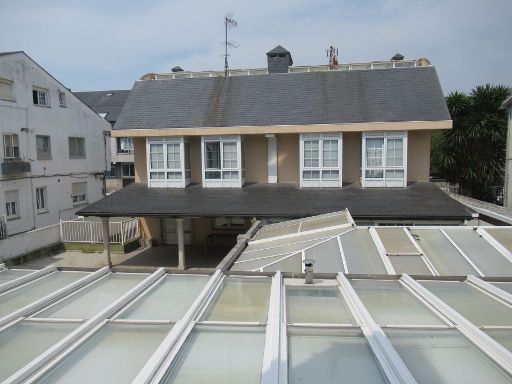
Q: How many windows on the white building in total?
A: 9